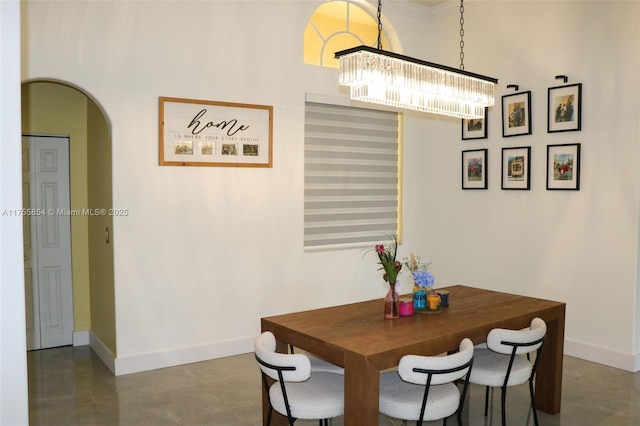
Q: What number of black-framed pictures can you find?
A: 6